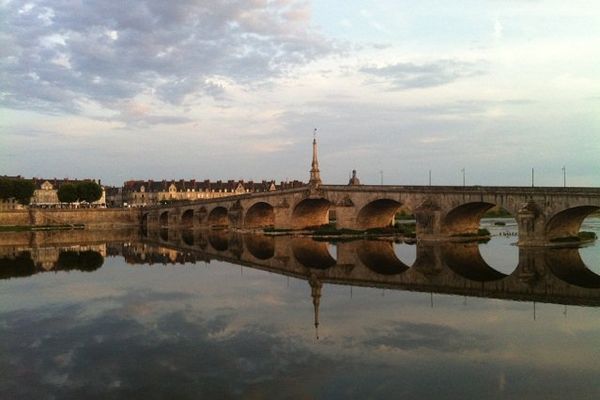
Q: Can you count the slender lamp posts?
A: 5